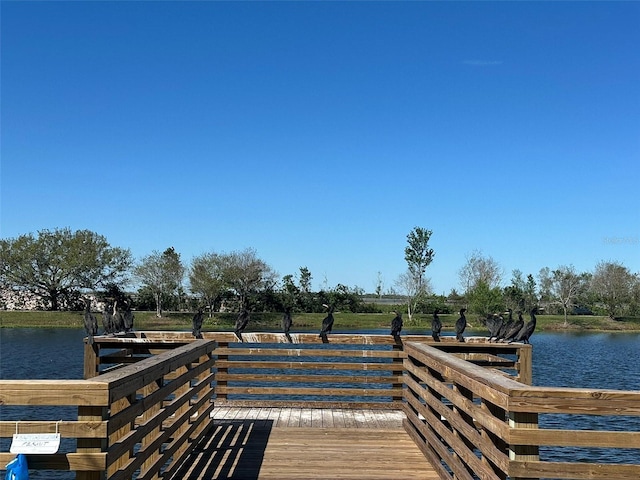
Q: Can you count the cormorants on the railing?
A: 15